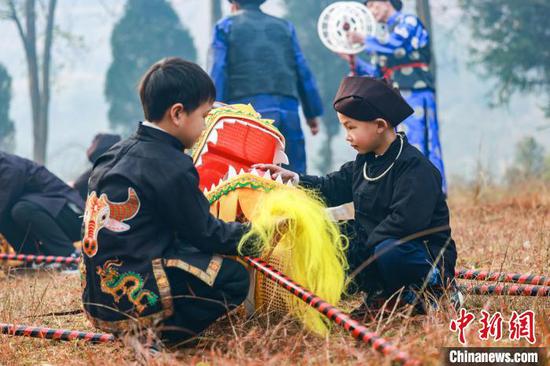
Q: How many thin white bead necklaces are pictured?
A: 1